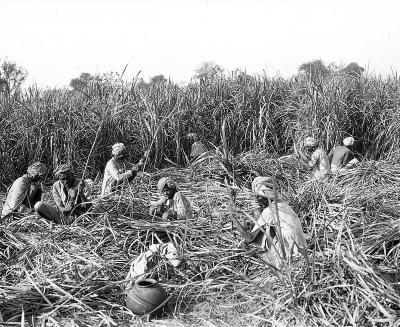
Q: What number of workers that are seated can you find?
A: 8